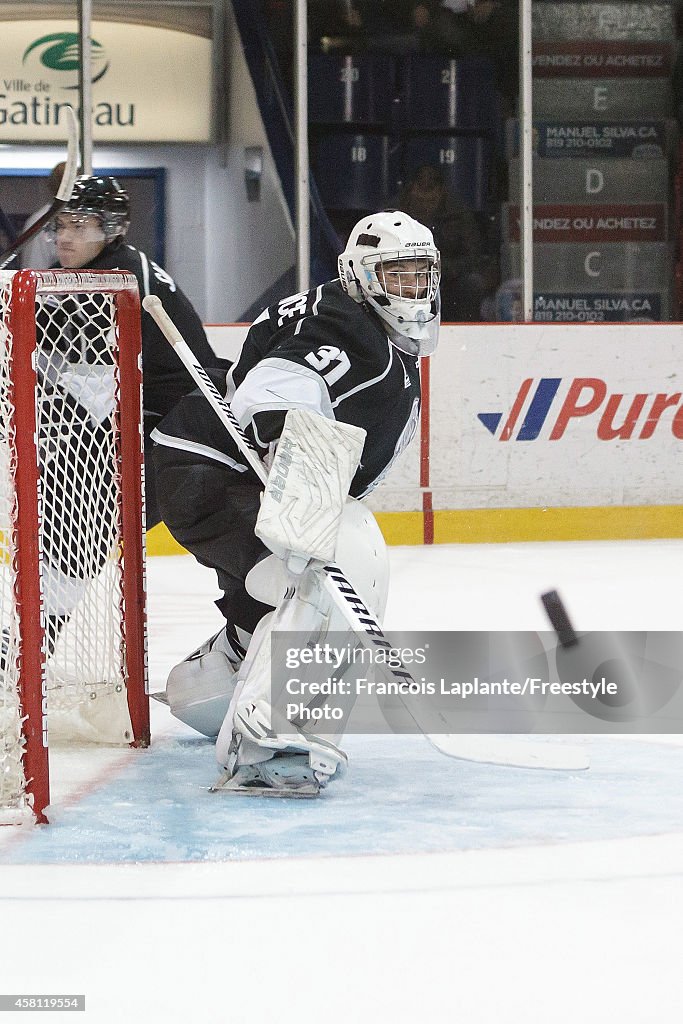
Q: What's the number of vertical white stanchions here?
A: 3